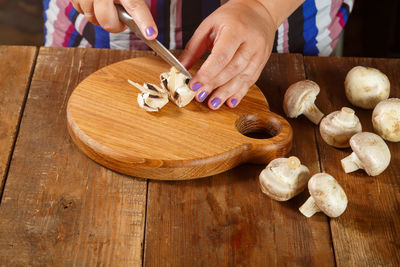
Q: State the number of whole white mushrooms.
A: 7